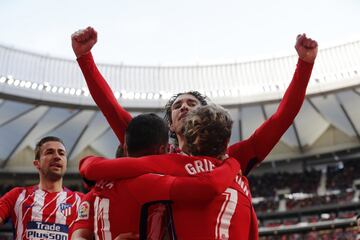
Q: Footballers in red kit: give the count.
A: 4